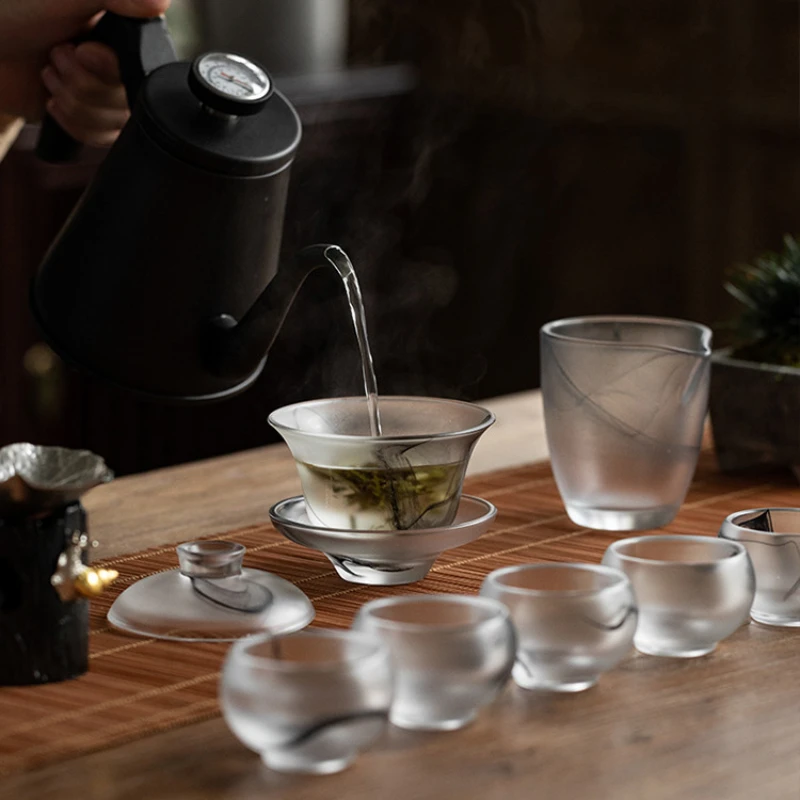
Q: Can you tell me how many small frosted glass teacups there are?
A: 5